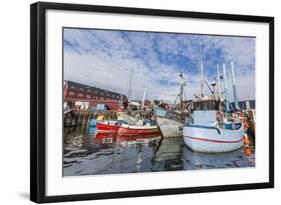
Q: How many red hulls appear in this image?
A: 2